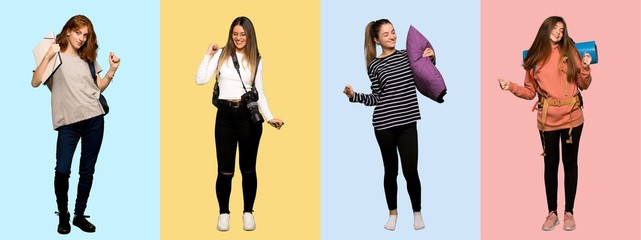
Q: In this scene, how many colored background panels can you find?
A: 4